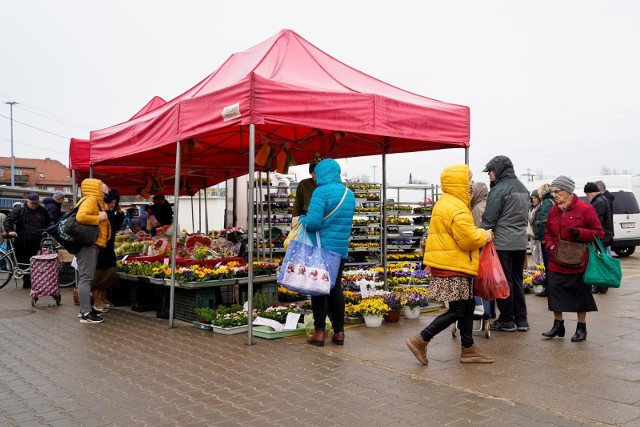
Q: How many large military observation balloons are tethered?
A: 0